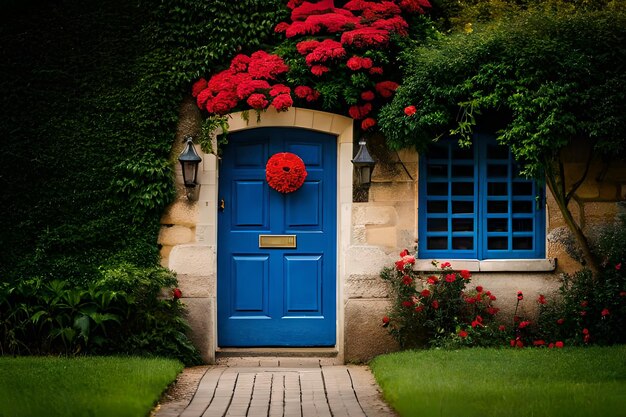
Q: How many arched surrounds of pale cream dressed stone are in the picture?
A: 1